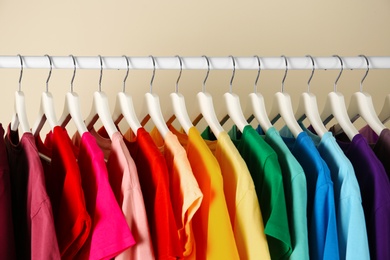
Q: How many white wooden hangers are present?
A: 14